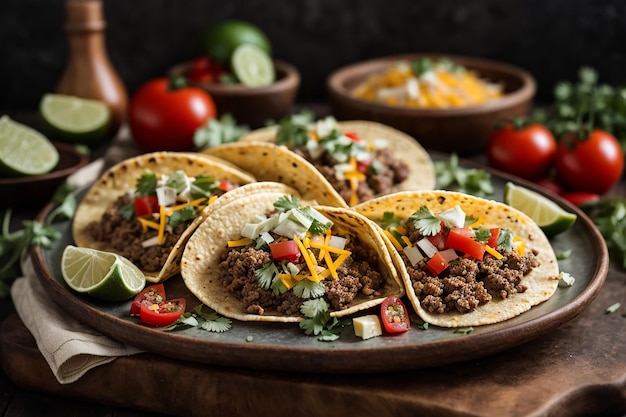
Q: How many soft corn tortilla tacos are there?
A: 4